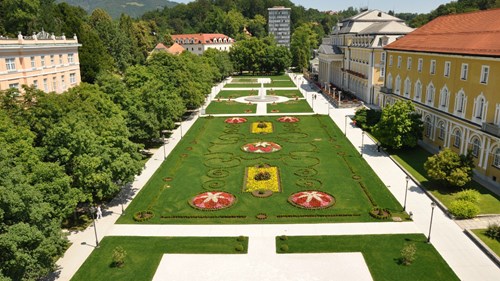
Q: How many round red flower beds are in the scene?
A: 5